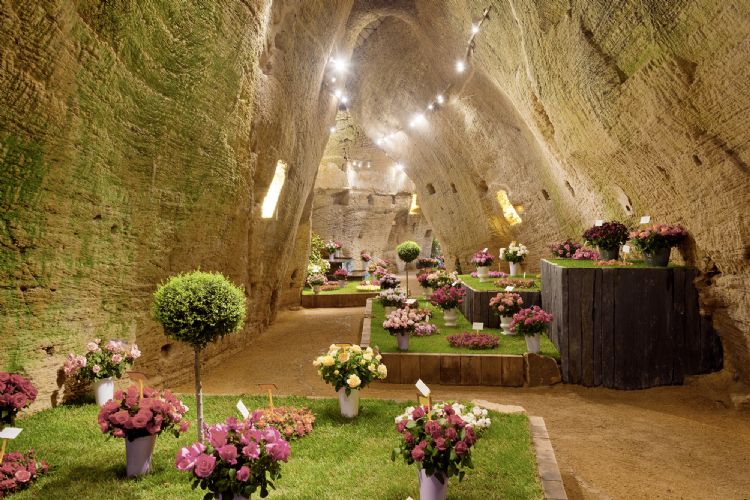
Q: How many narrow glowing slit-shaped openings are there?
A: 3